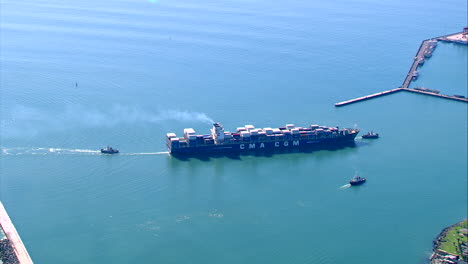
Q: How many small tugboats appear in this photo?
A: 3